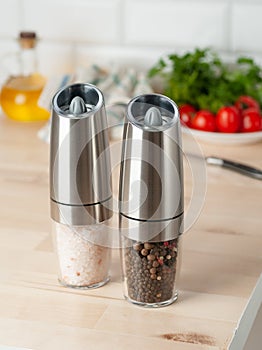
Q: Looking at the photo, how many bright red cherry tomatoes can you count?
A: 5